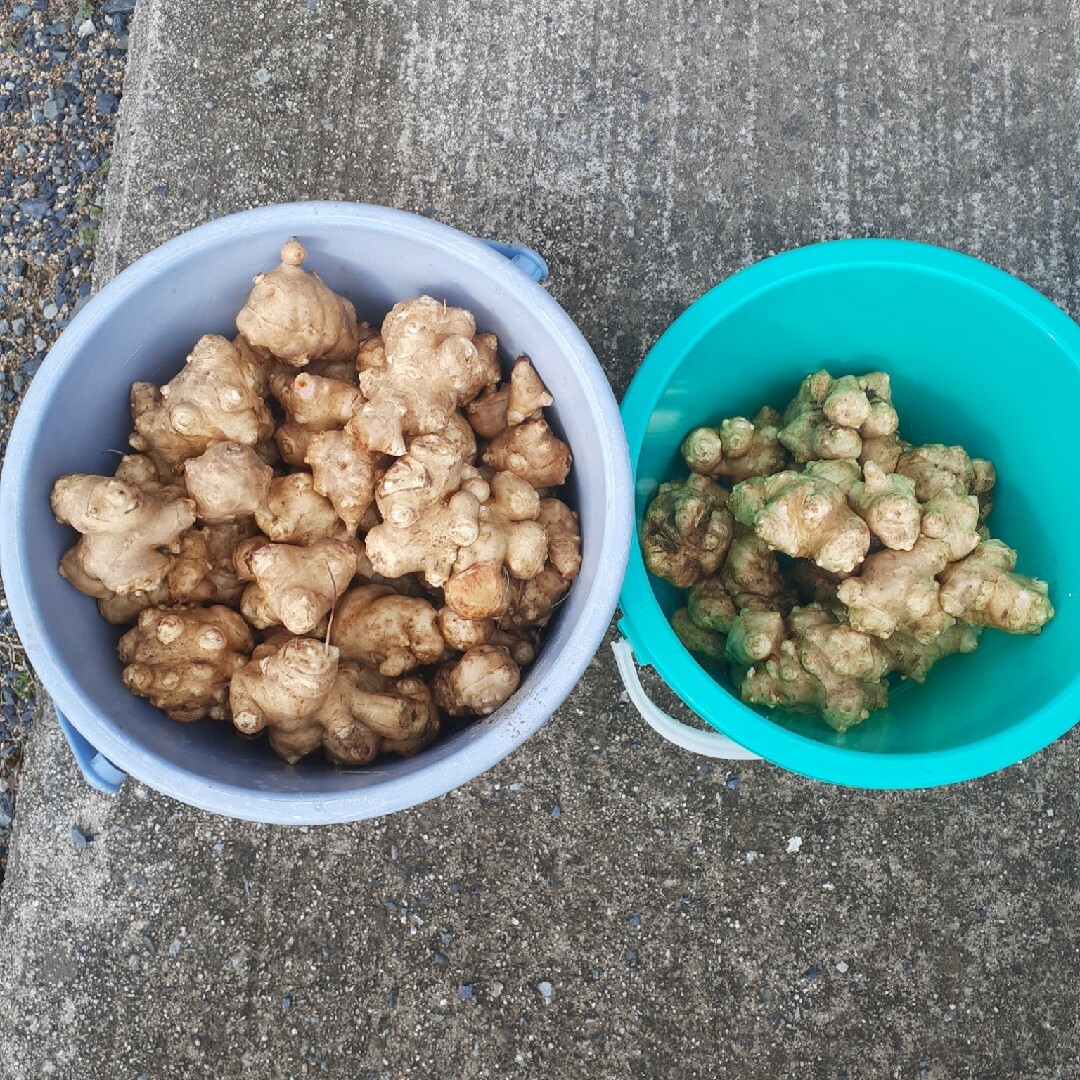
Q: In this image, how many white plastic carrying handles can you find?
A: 1